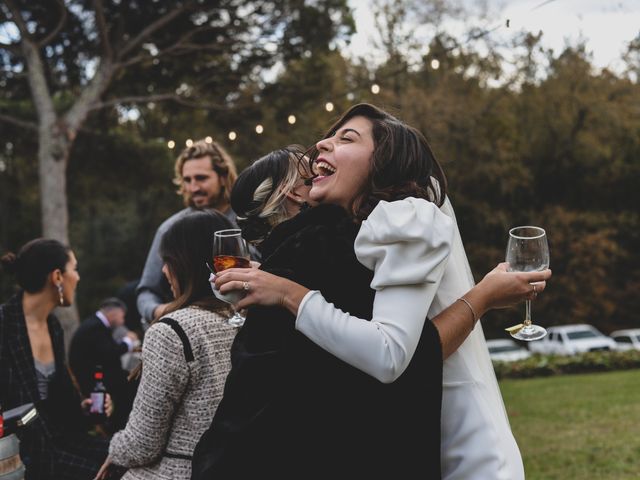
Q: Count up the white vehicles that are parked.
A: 3